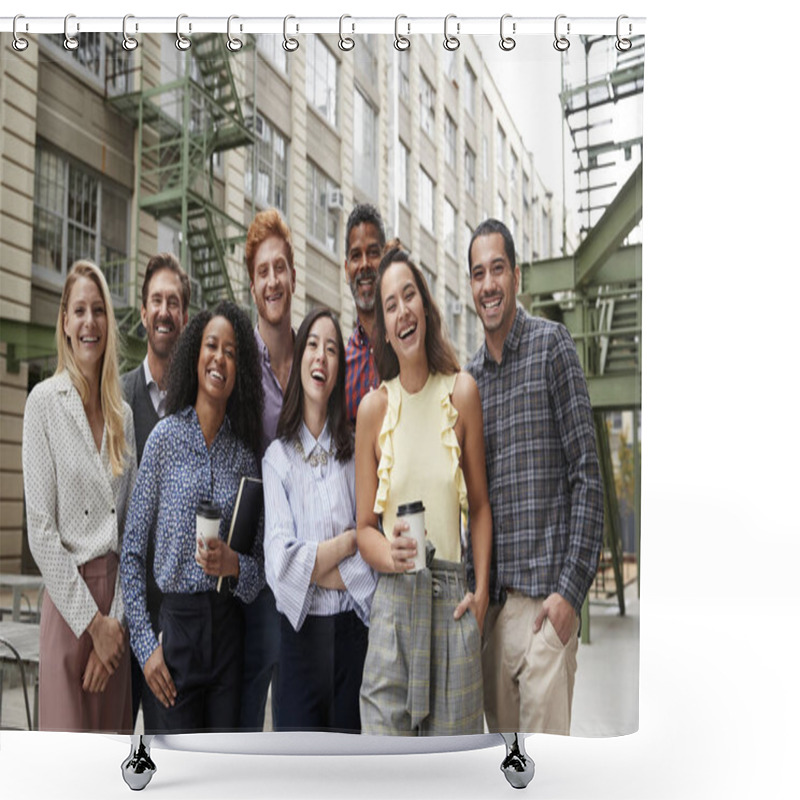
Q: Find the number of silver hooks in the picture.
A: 12